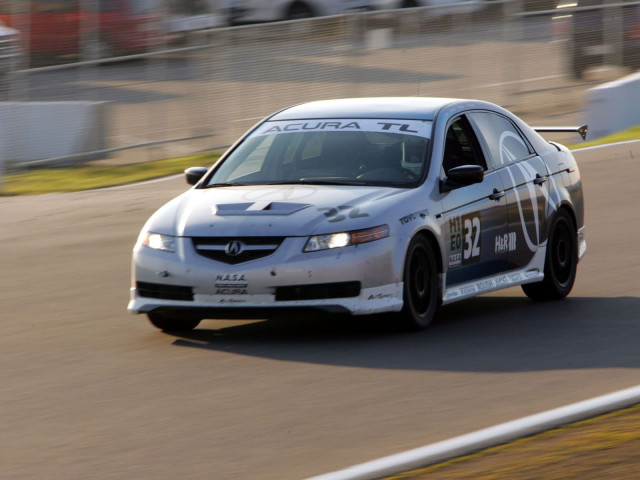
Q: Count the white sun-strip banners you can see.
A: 1